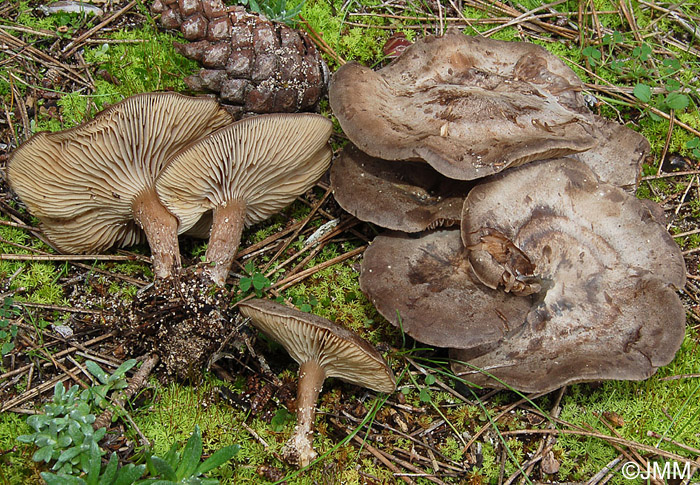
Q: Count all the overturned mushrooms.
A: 3